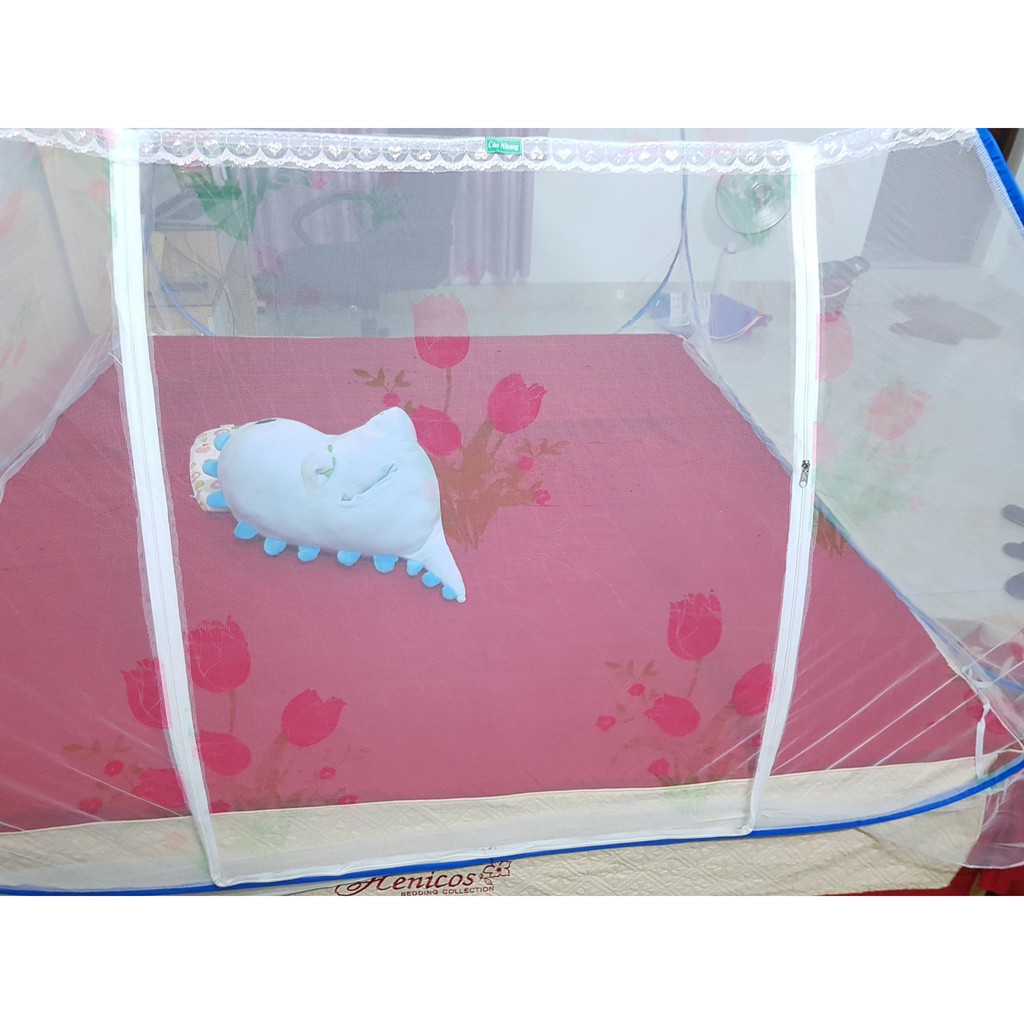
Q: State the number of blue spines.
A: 11